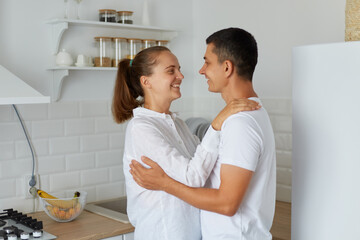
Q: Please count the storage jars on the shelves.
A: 7